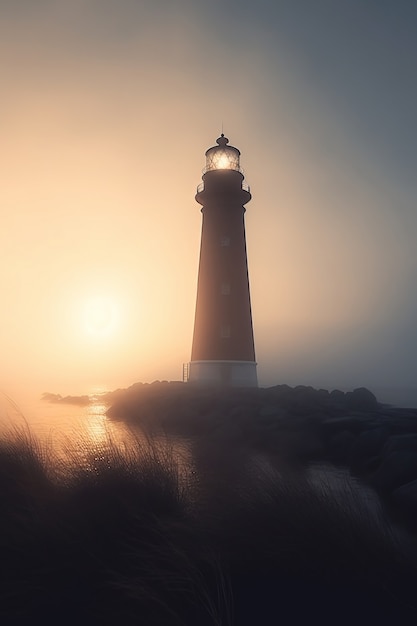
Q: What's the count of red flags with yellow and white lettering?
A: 0